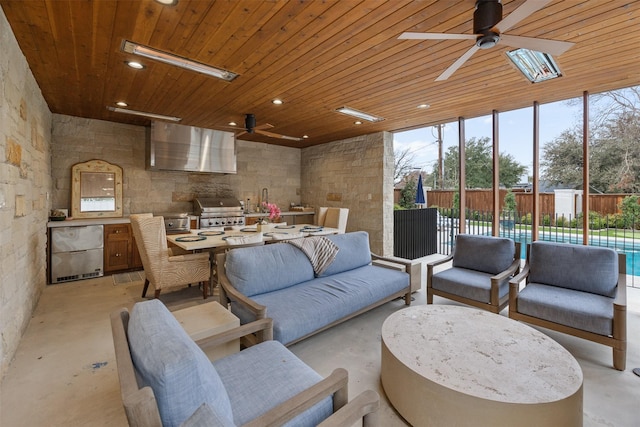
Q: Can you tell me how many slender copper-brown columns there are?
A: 4